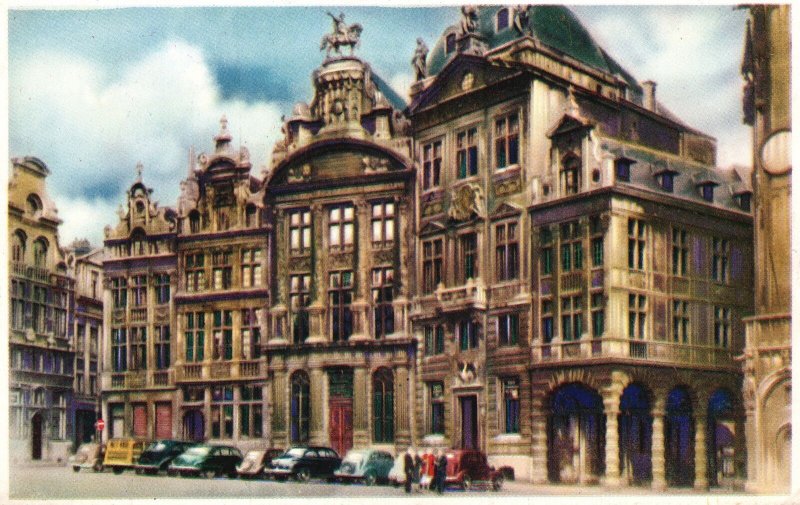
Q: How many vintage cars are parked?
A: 9